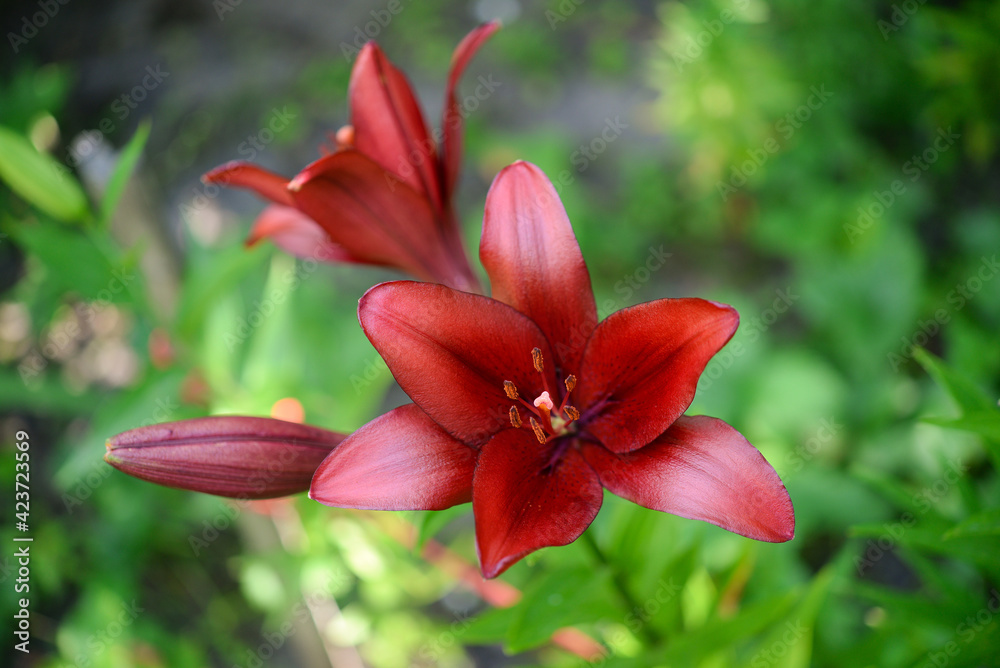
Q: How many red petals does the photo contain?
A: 11